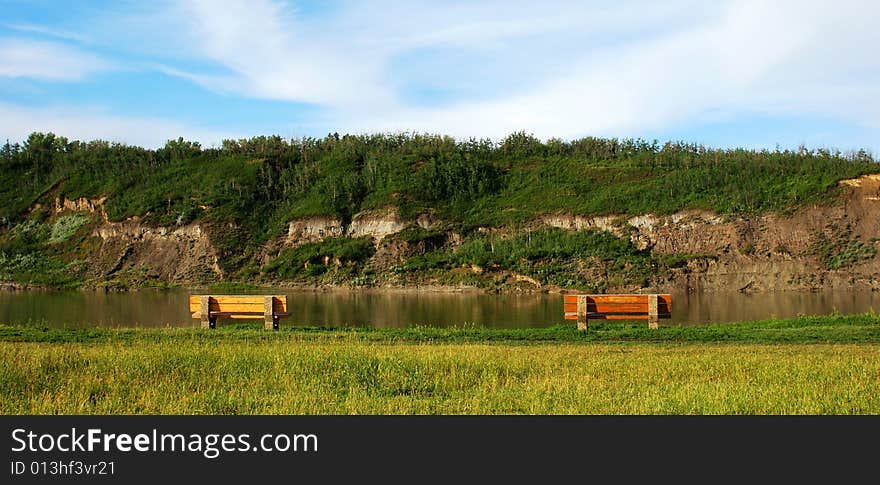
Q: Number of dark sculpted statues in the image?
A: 0